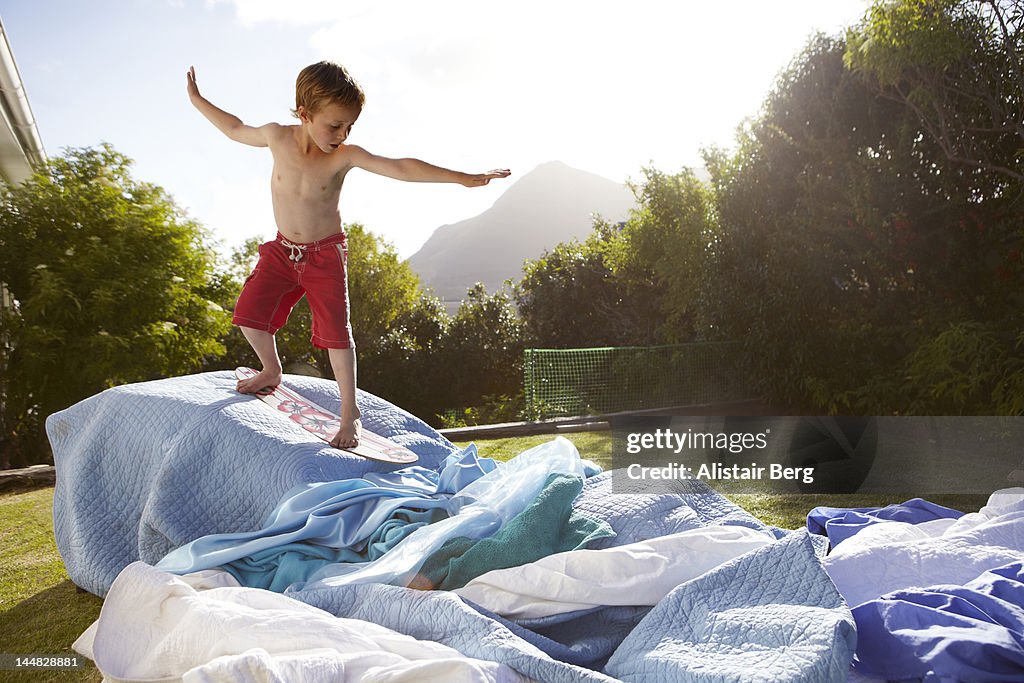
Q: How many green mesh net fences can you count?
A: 1